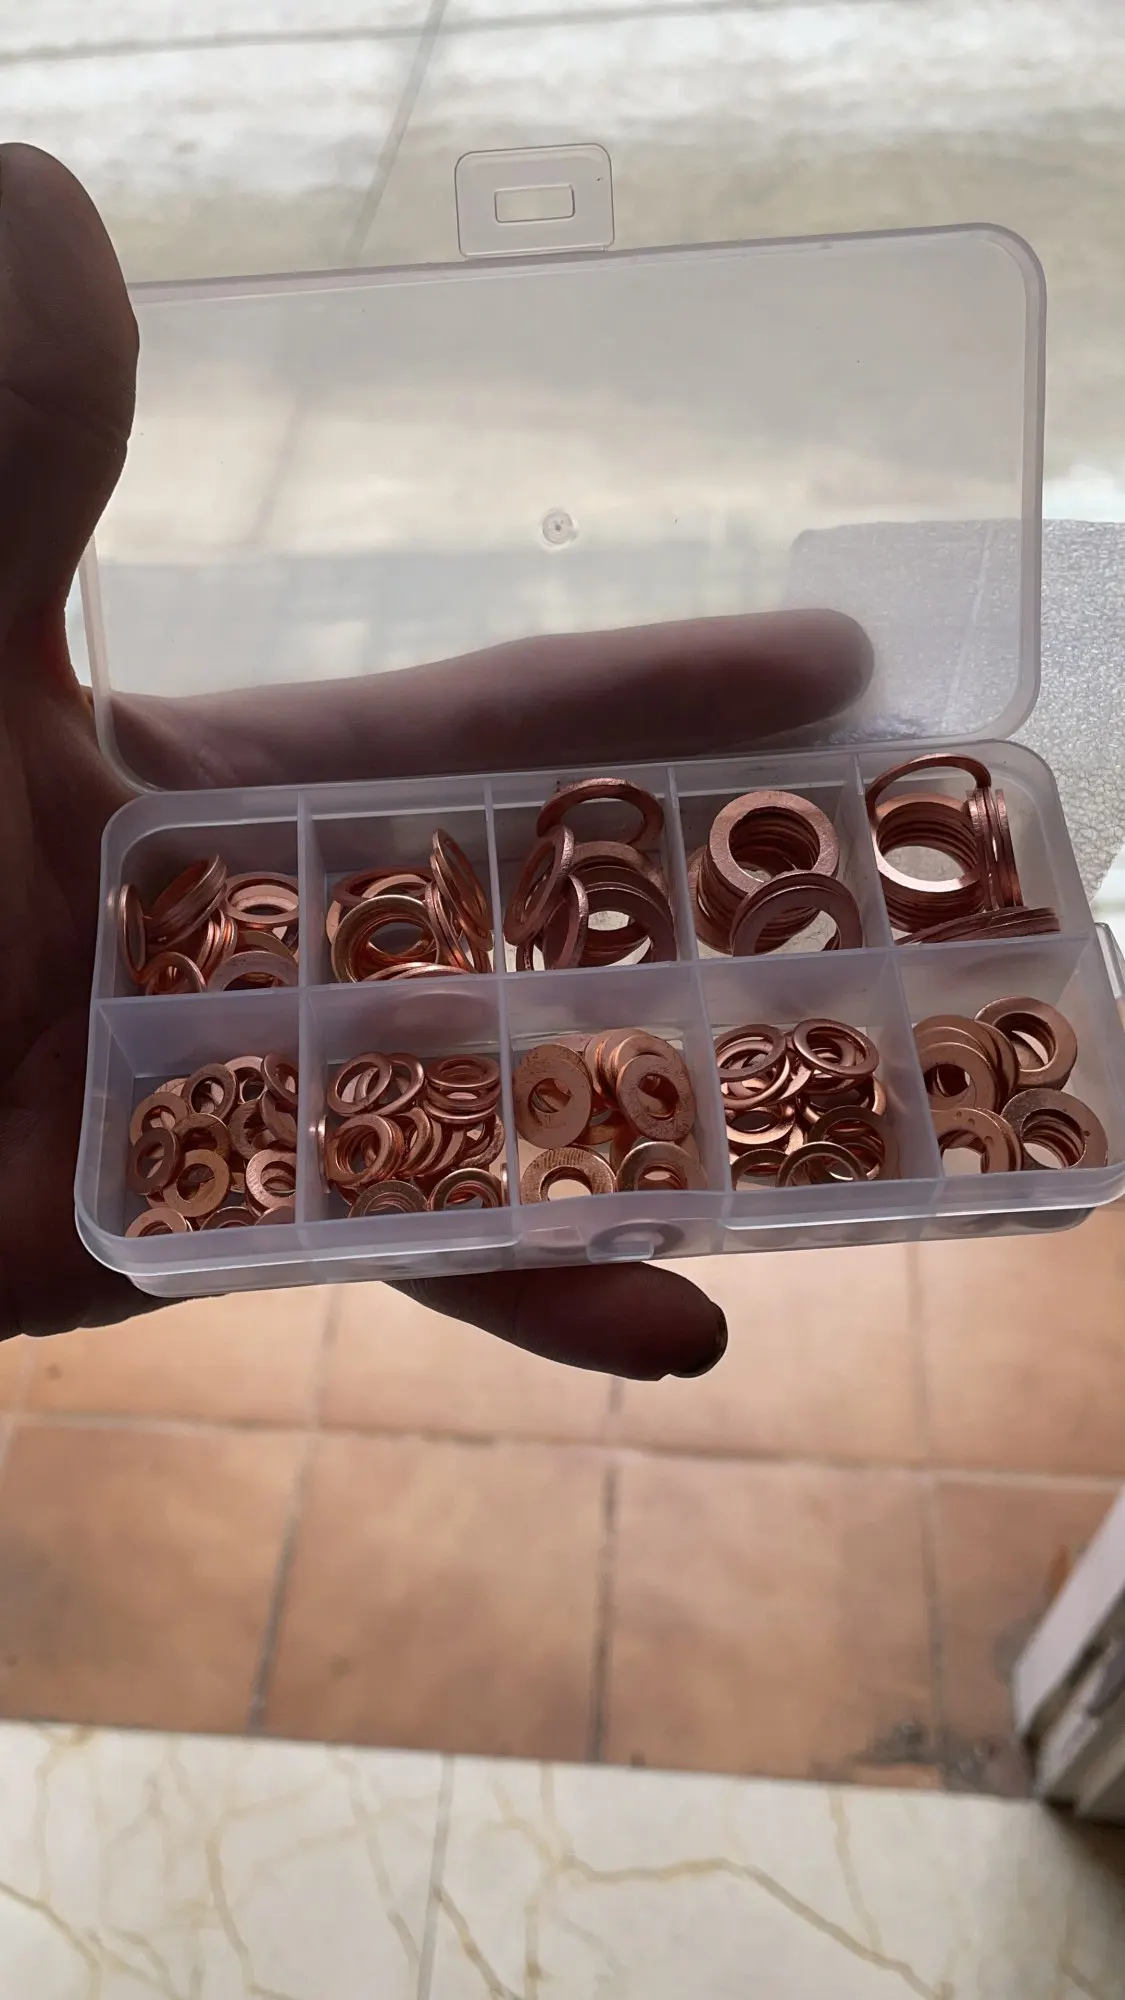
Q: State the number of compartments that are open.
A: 10